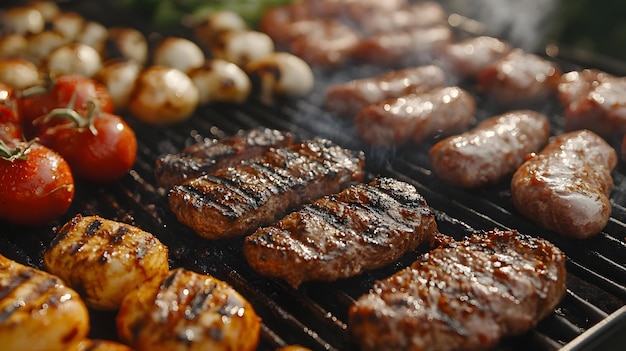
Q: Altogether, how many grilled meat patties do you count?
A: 4